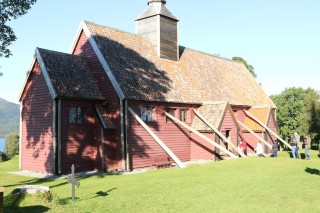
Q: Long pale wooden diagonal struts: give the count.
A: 5